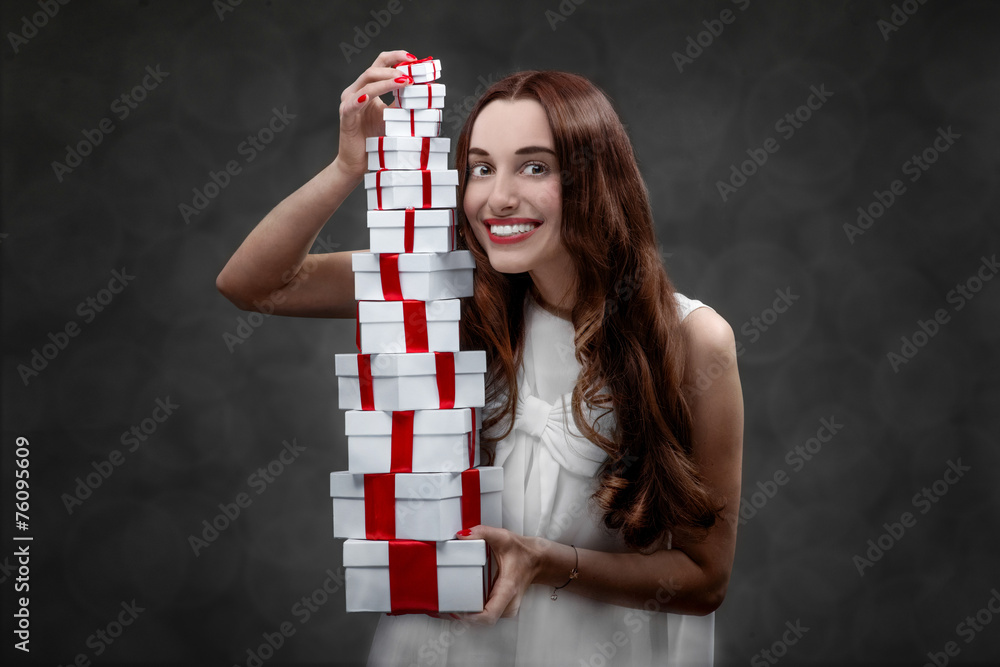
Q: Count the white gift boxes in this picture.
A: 12